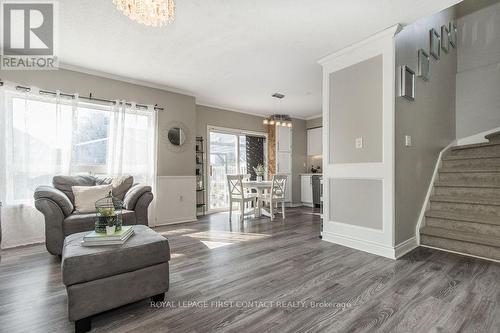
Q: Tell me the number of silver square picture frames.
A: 5